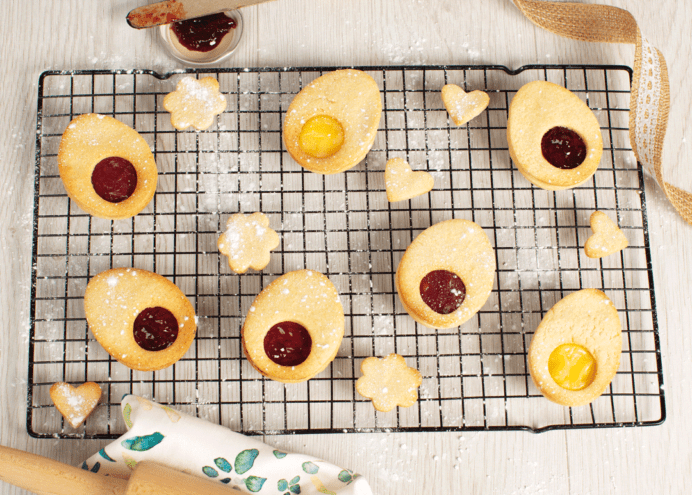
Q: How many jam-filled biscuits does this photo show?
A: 7